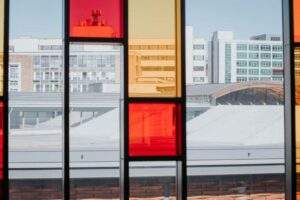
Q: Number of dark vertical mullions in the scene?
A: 5